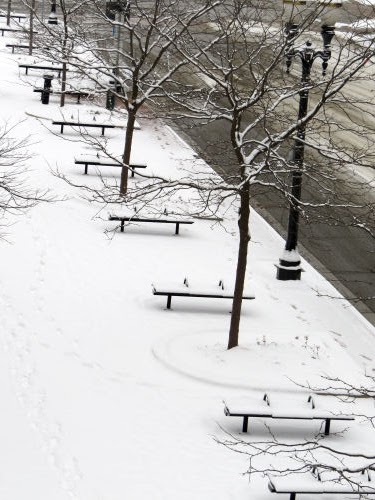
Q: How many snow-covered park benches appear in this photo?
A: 11